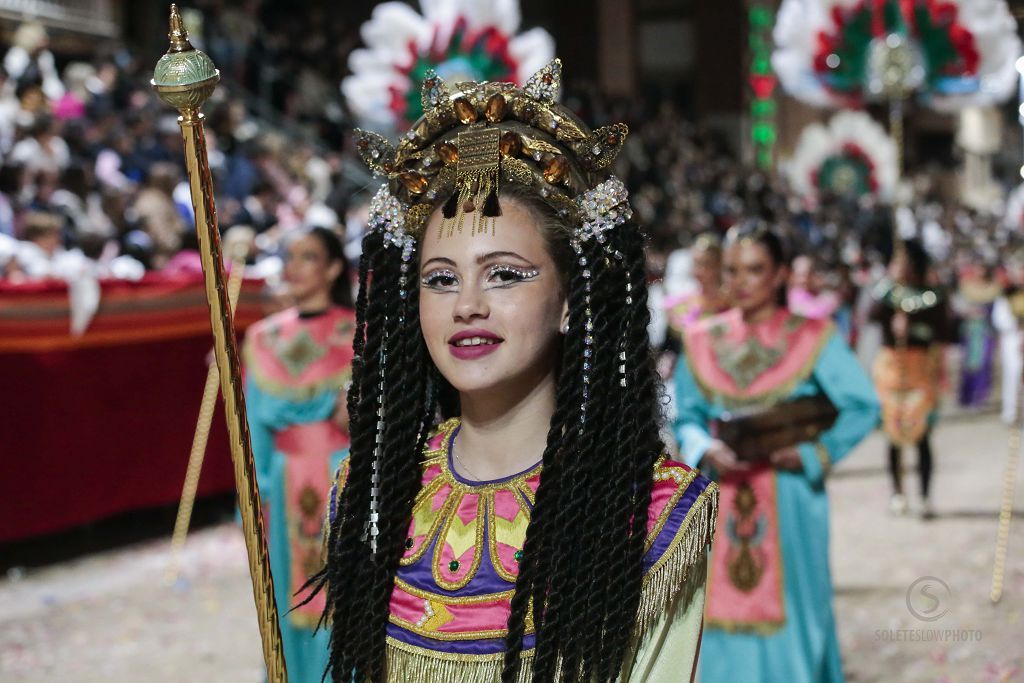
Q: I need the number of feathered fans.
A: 3